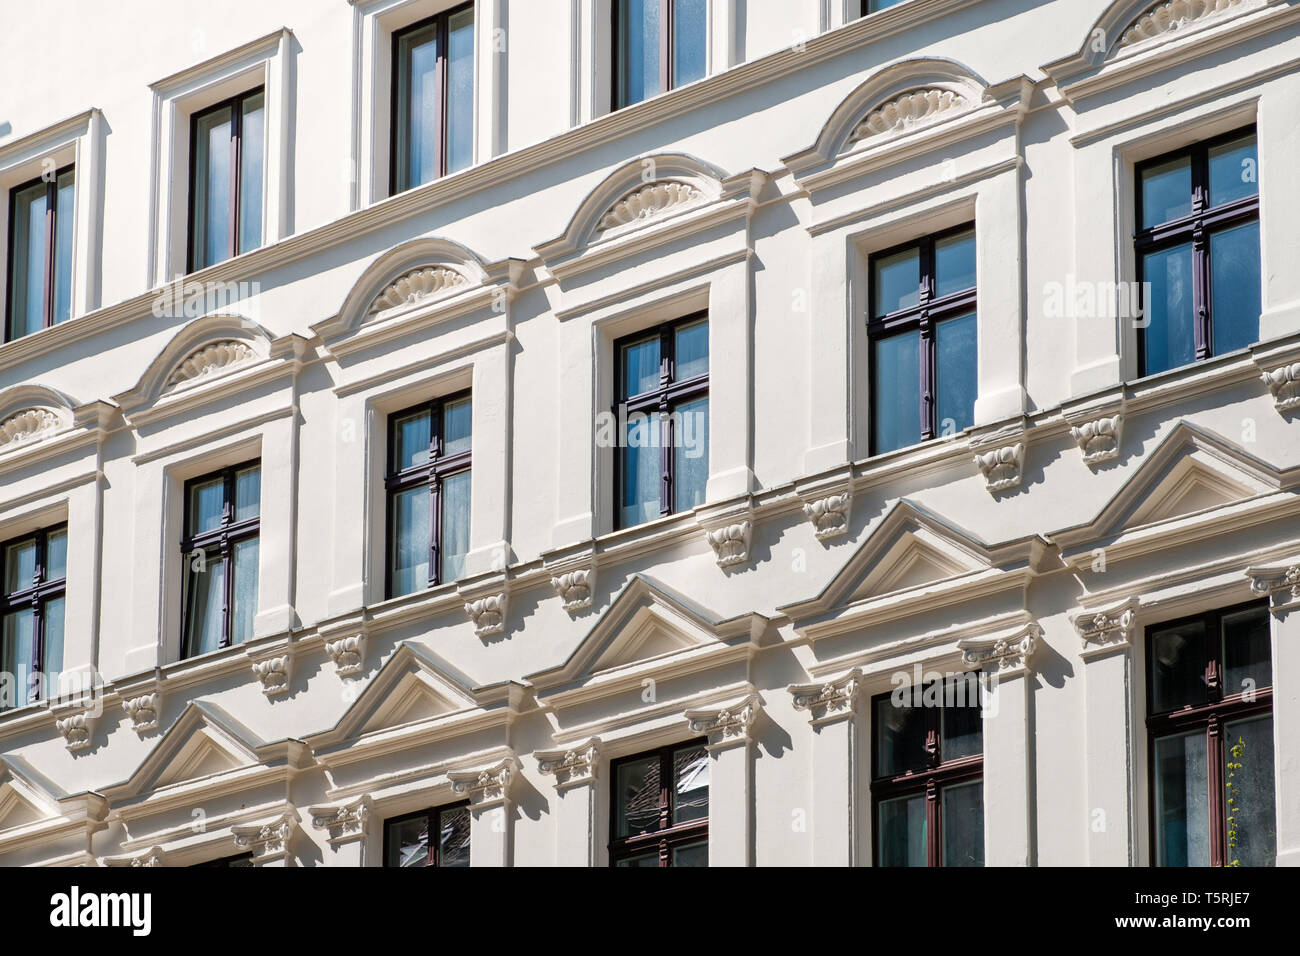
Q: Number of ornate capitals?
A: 10